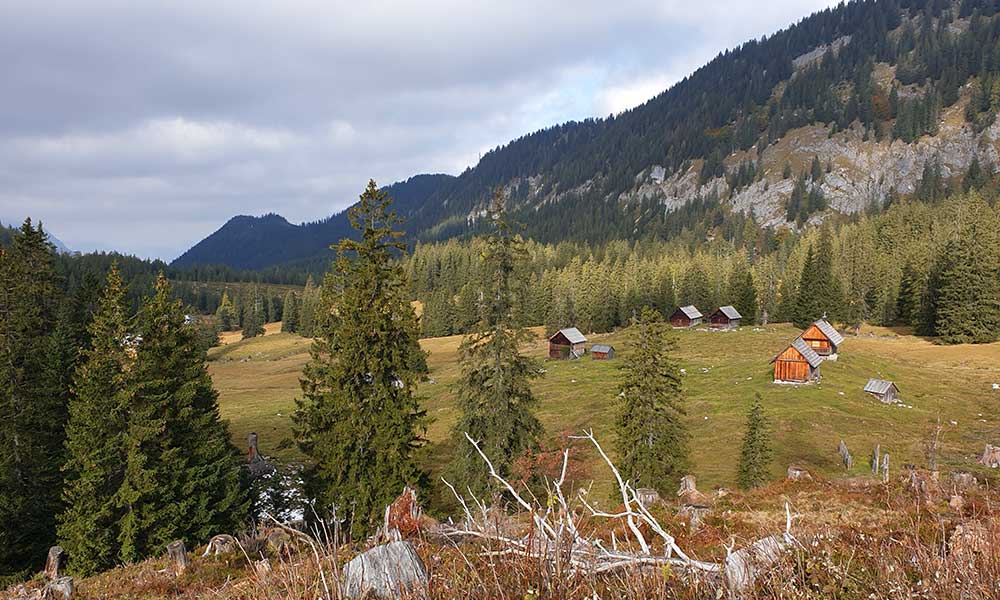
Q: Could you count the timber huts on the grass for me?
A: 7